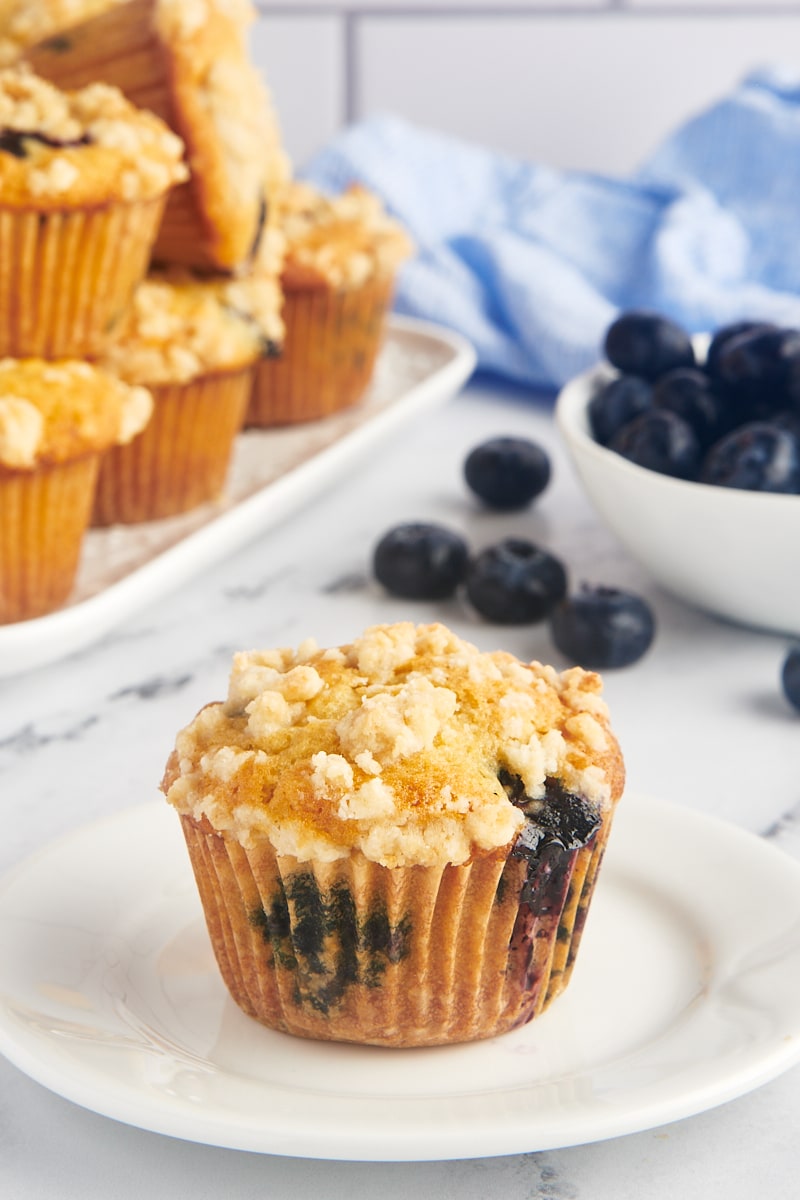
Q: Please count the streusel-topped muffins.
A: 7